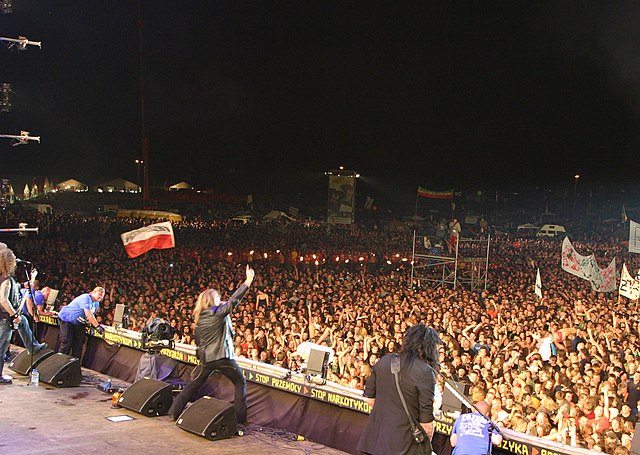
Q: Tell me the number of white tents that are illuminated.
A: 3